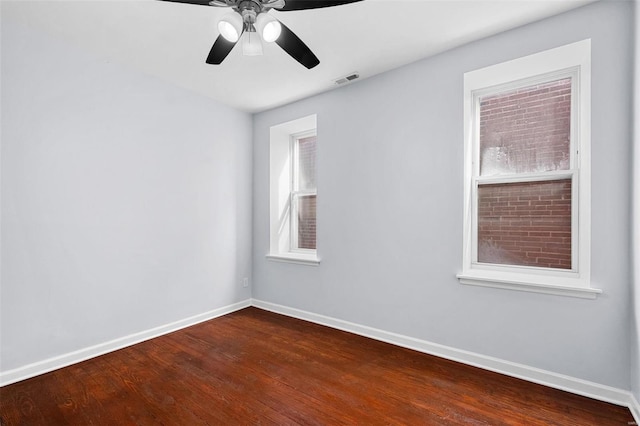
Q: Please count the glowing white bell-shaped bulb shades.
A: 3